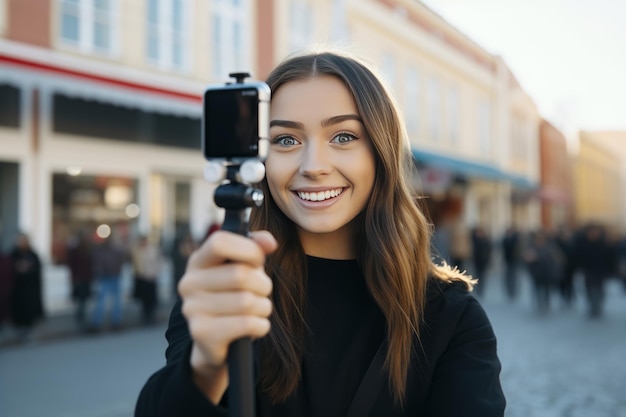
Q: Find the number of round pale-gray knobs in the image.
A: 2